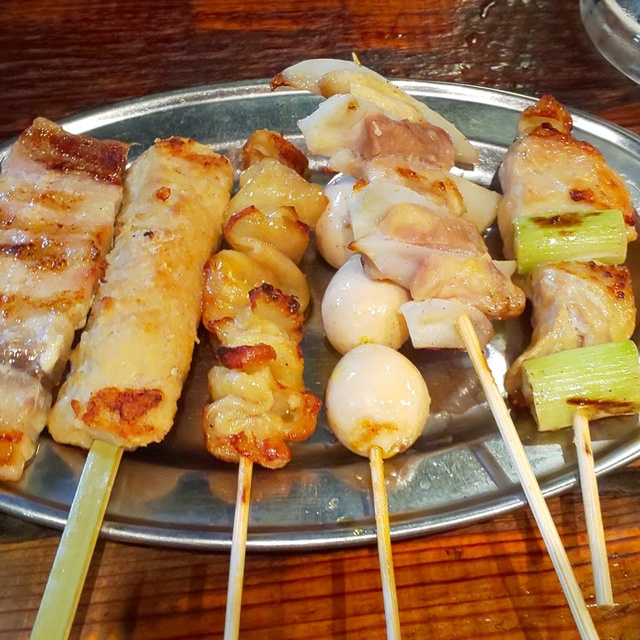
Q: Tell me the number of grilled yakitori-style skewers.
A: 6